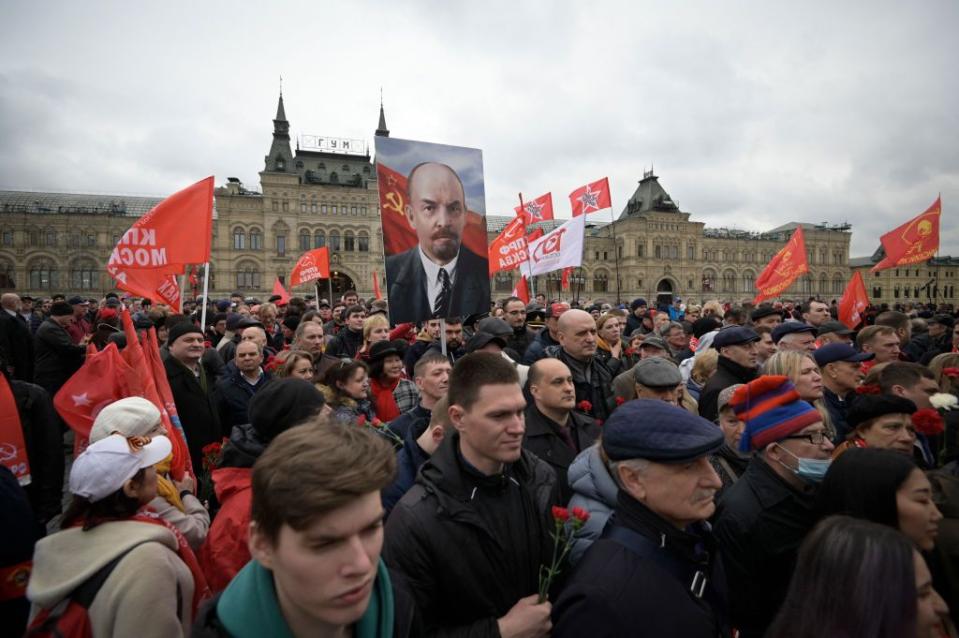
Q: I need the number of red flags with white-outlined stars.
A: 2